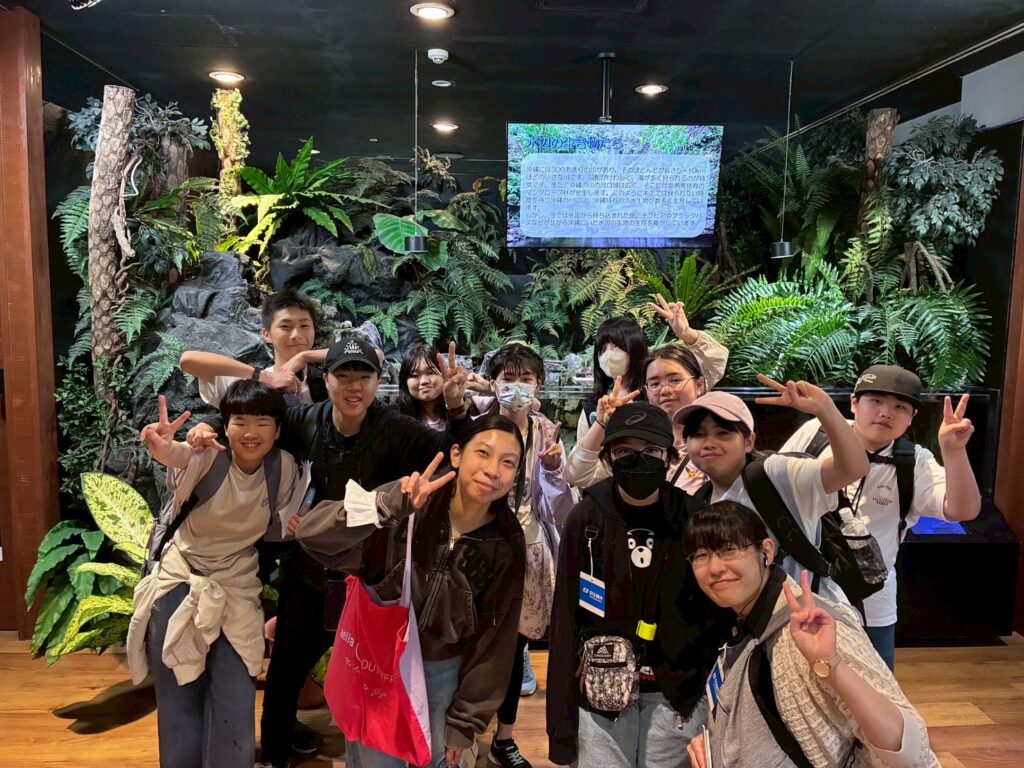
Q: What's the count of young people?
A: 12